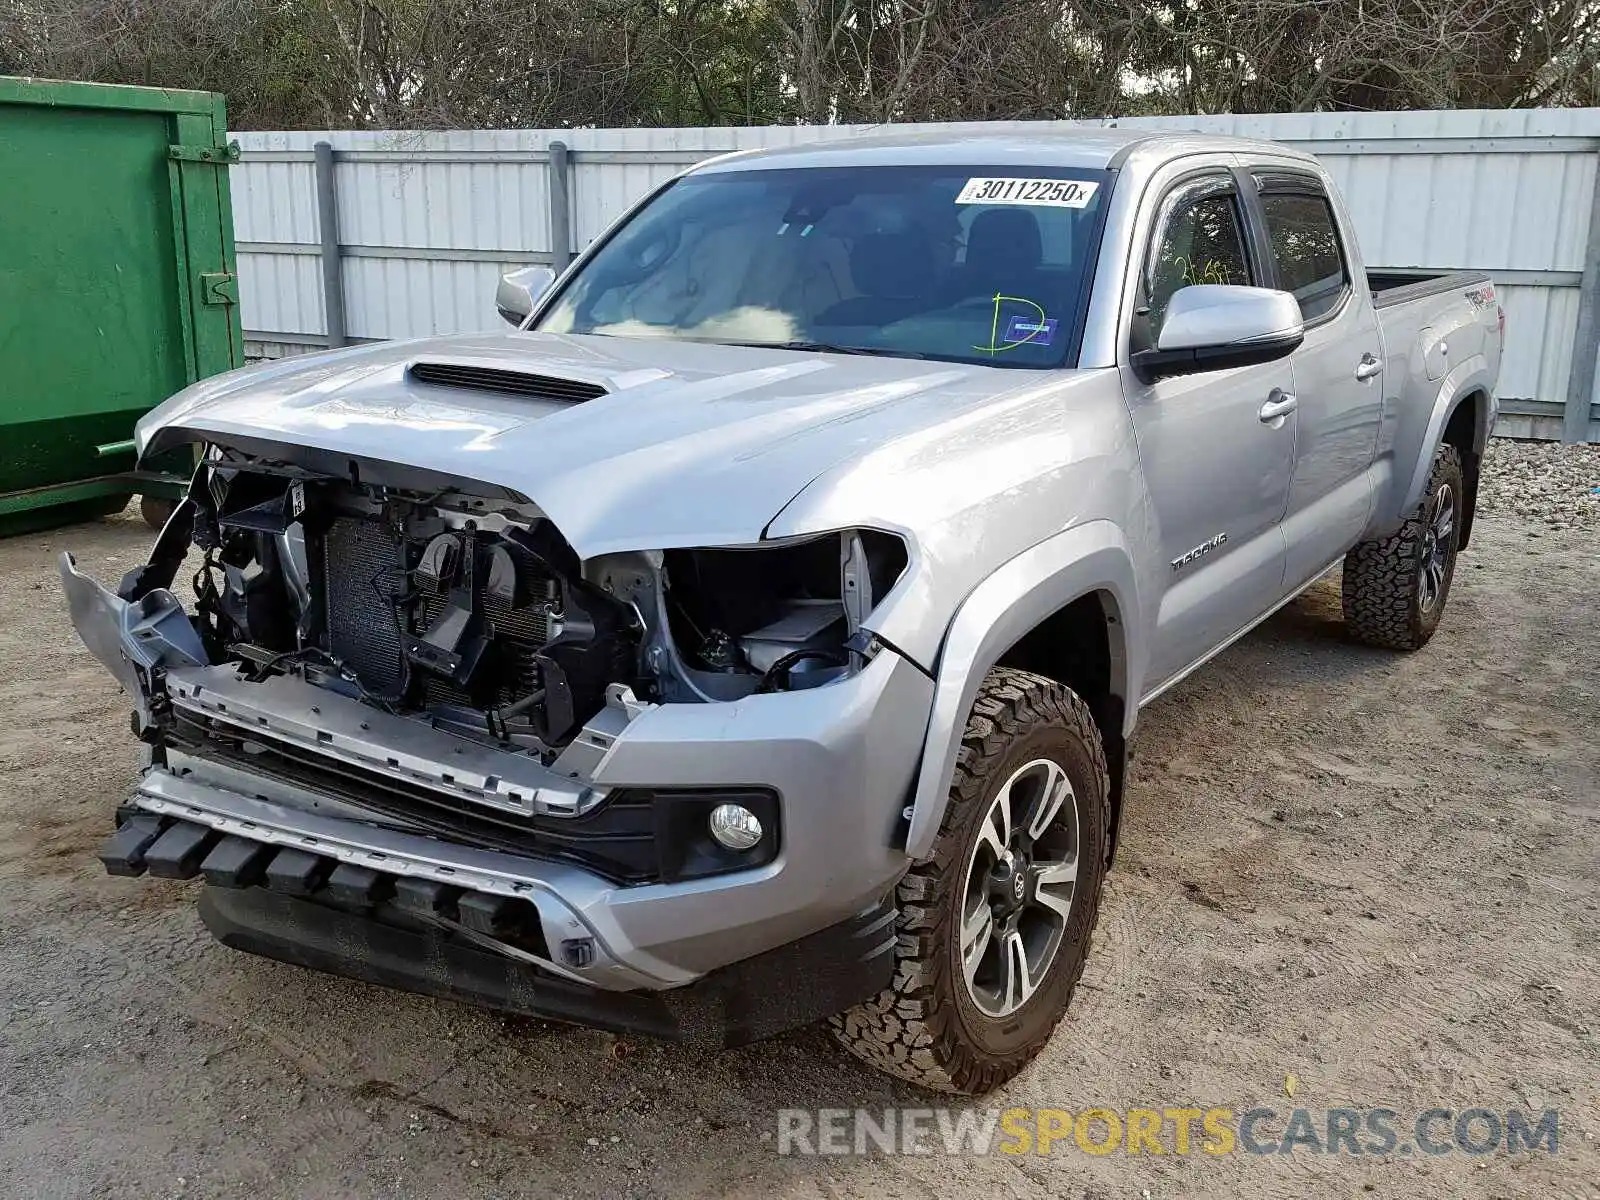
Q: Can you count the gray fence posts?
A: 3